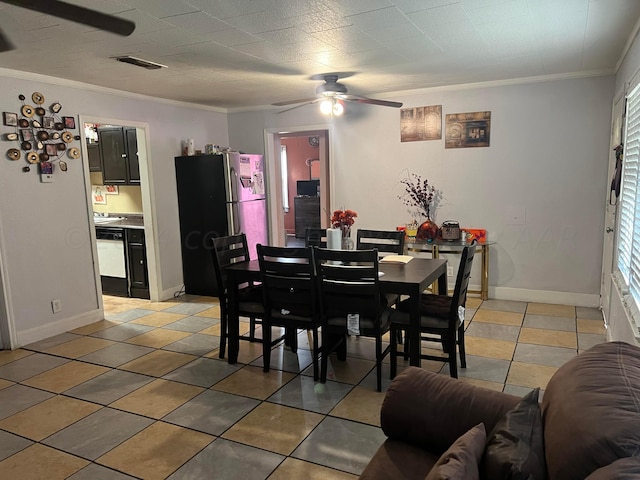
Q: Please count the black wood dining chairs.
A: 6